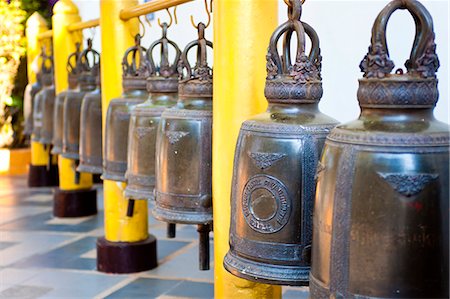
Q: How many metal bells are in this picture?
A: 11